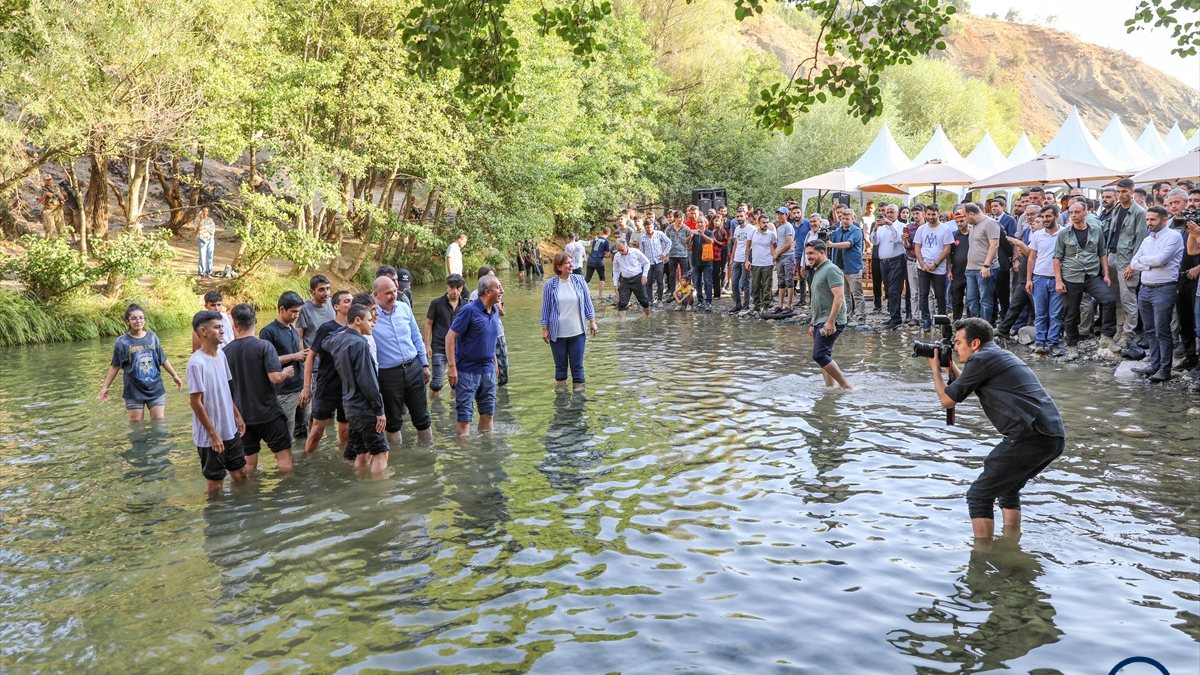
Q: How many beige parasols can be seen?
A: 4